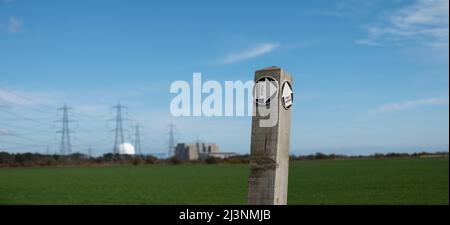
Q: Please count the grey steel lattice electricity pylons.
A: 4